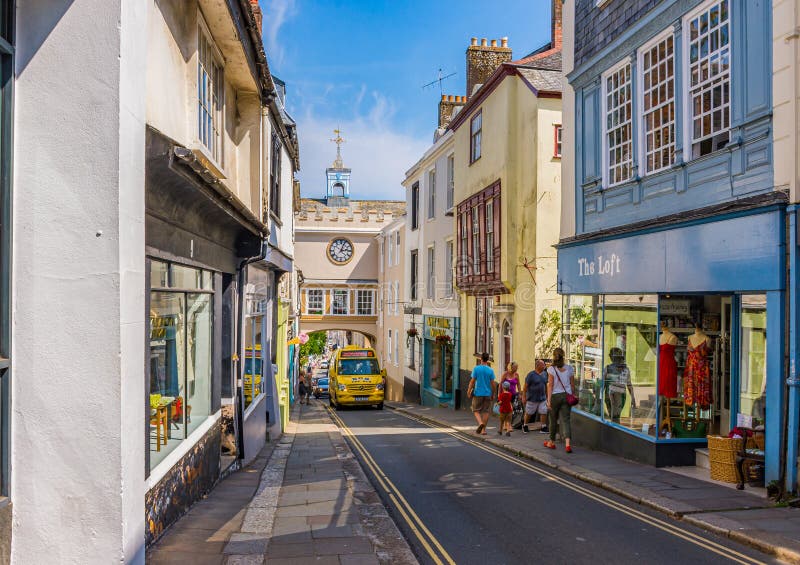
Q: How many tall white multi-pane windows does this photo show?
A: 3